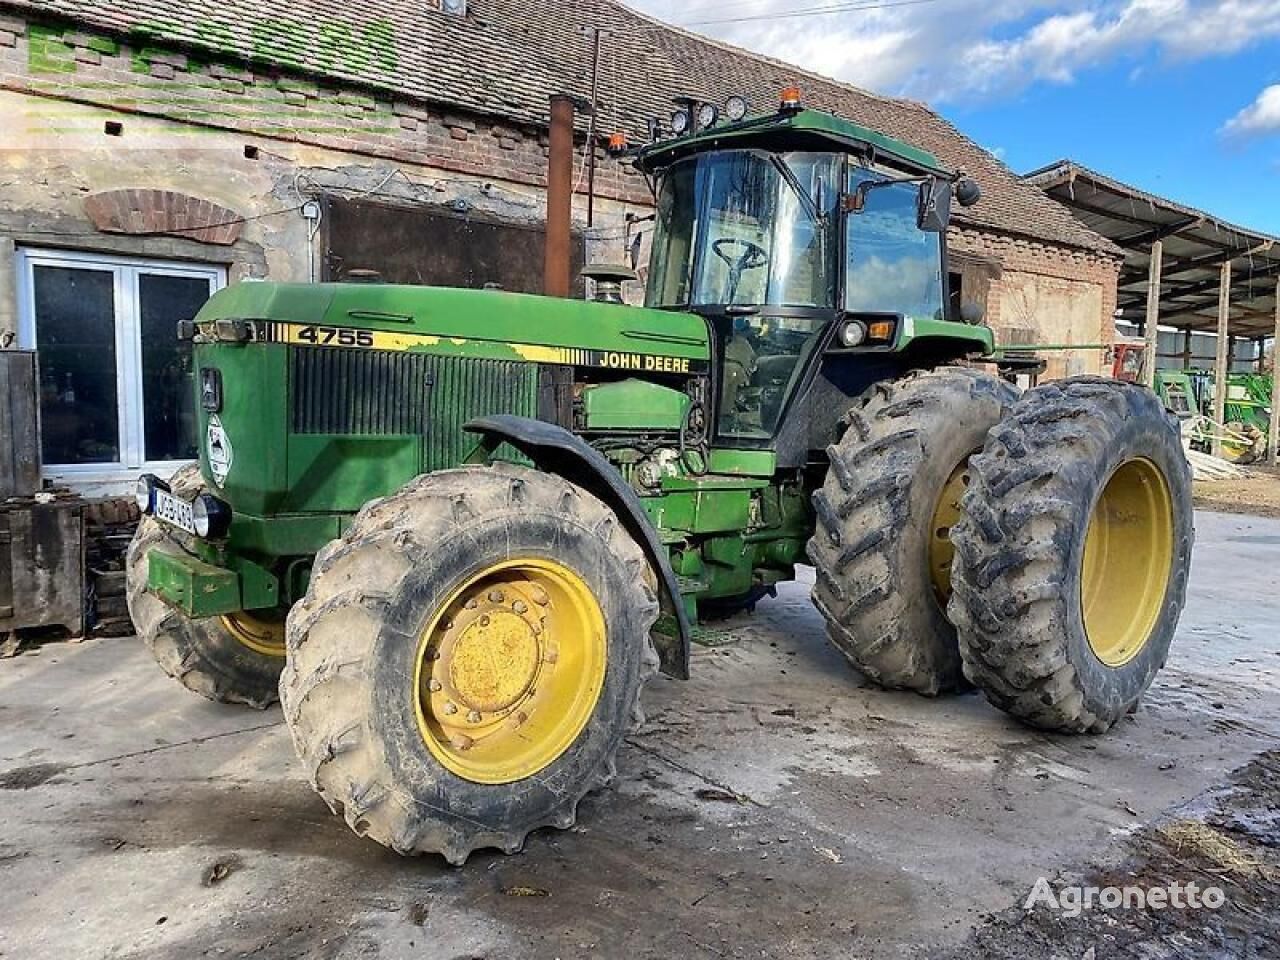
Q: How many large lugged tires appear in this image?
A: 4